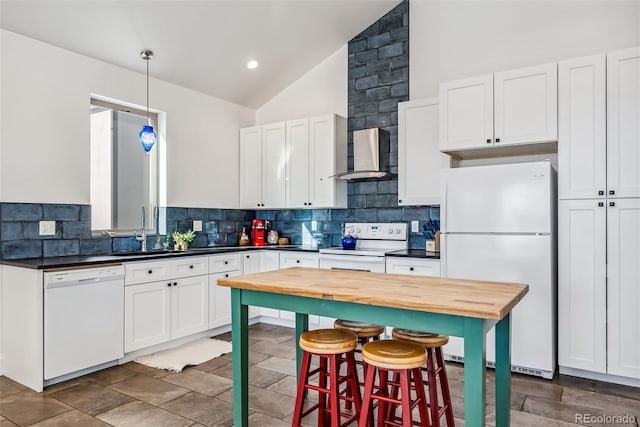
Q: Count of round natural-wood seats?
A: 4